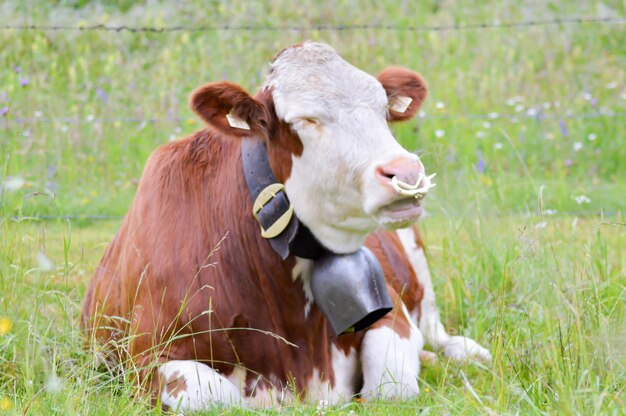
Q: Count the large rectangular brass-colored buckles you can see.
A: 1